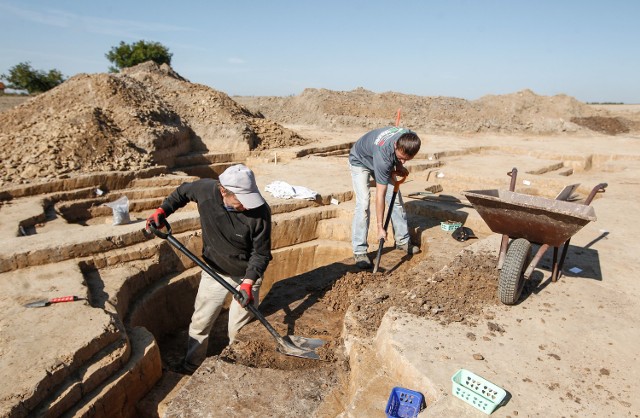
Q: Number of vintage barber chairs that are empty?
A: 0